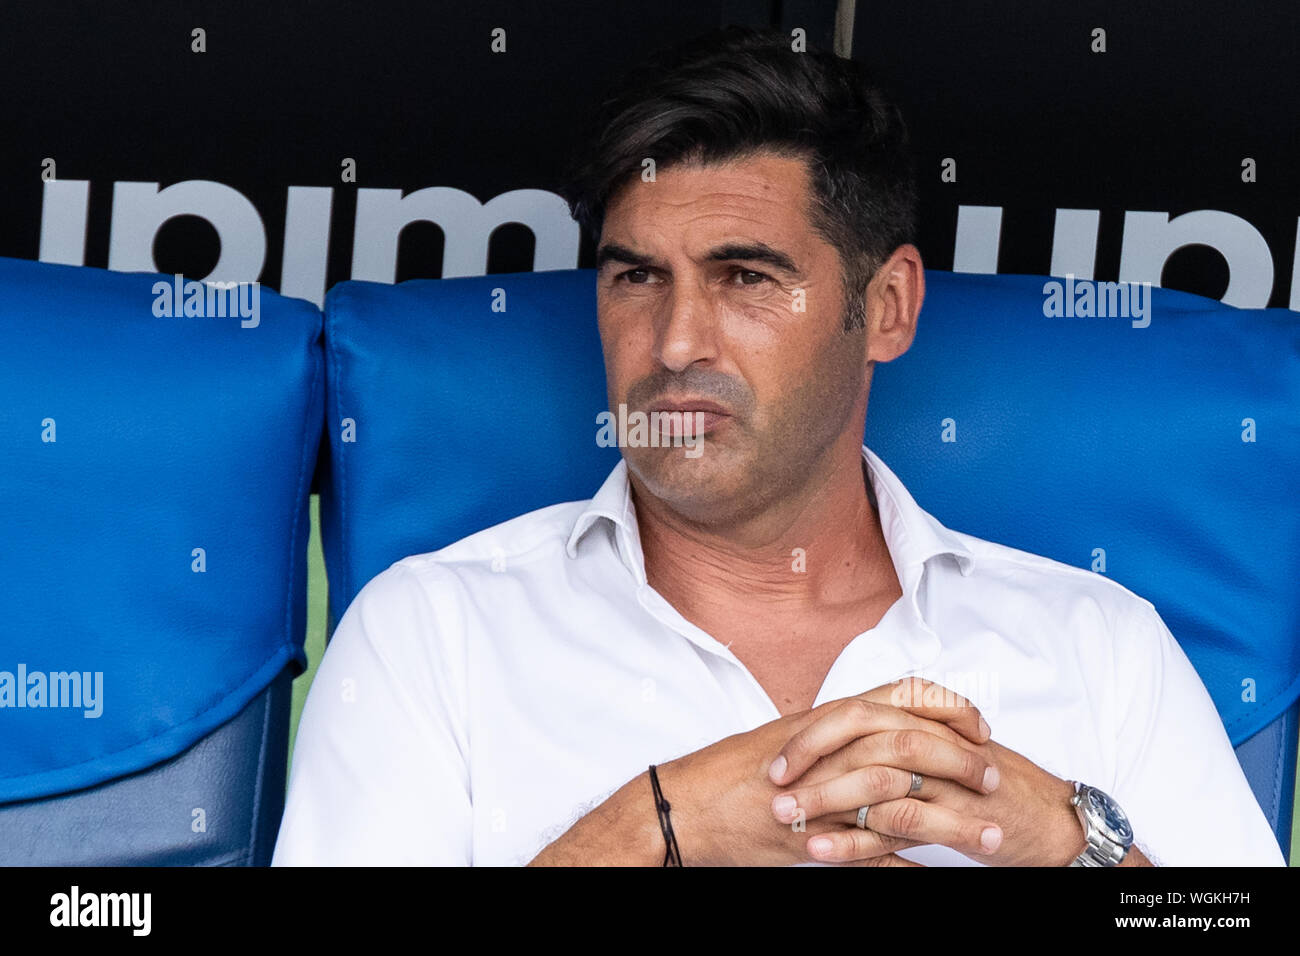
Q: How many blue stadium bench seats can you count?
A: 2